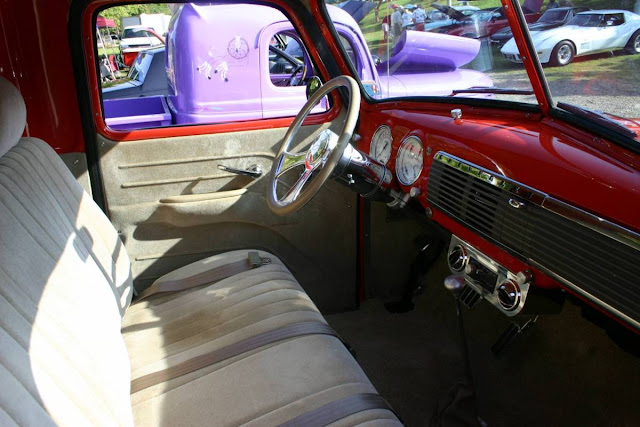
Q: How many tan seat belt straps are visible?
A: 3